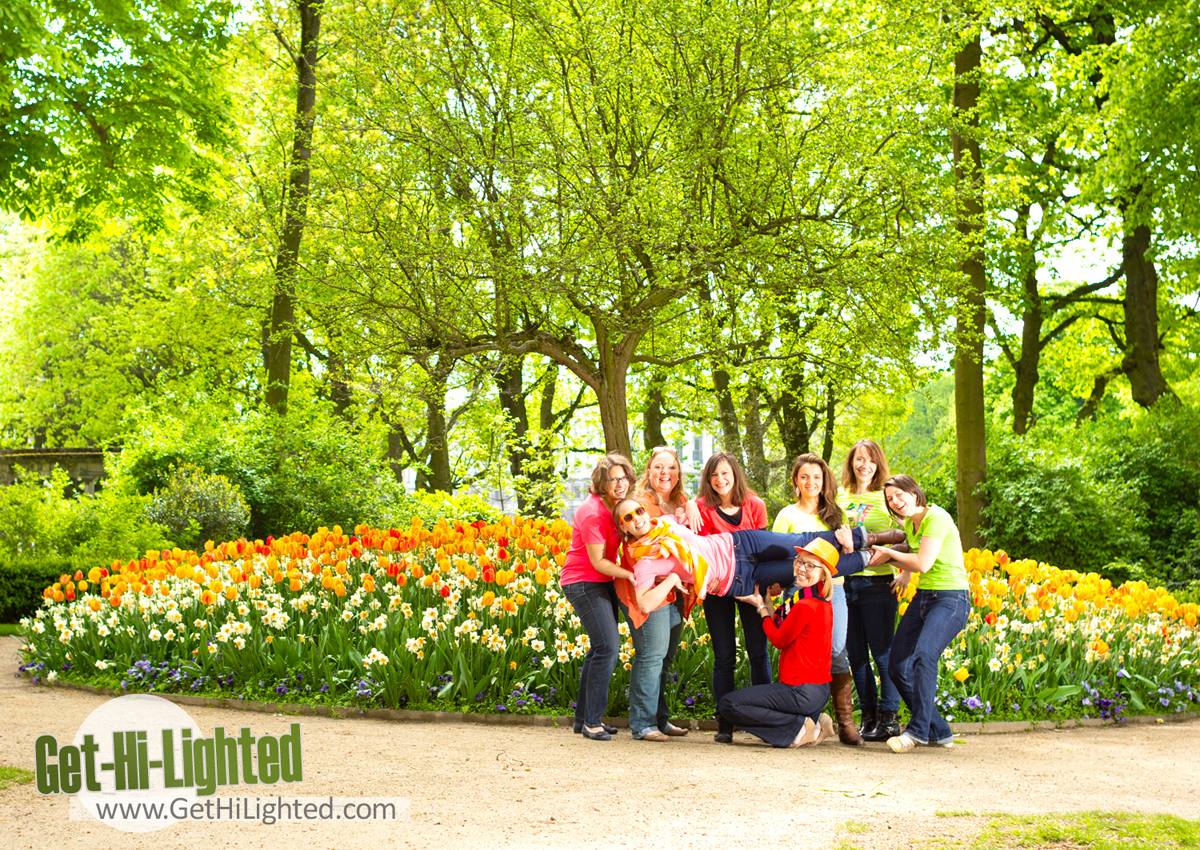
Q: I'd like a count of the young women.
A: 8